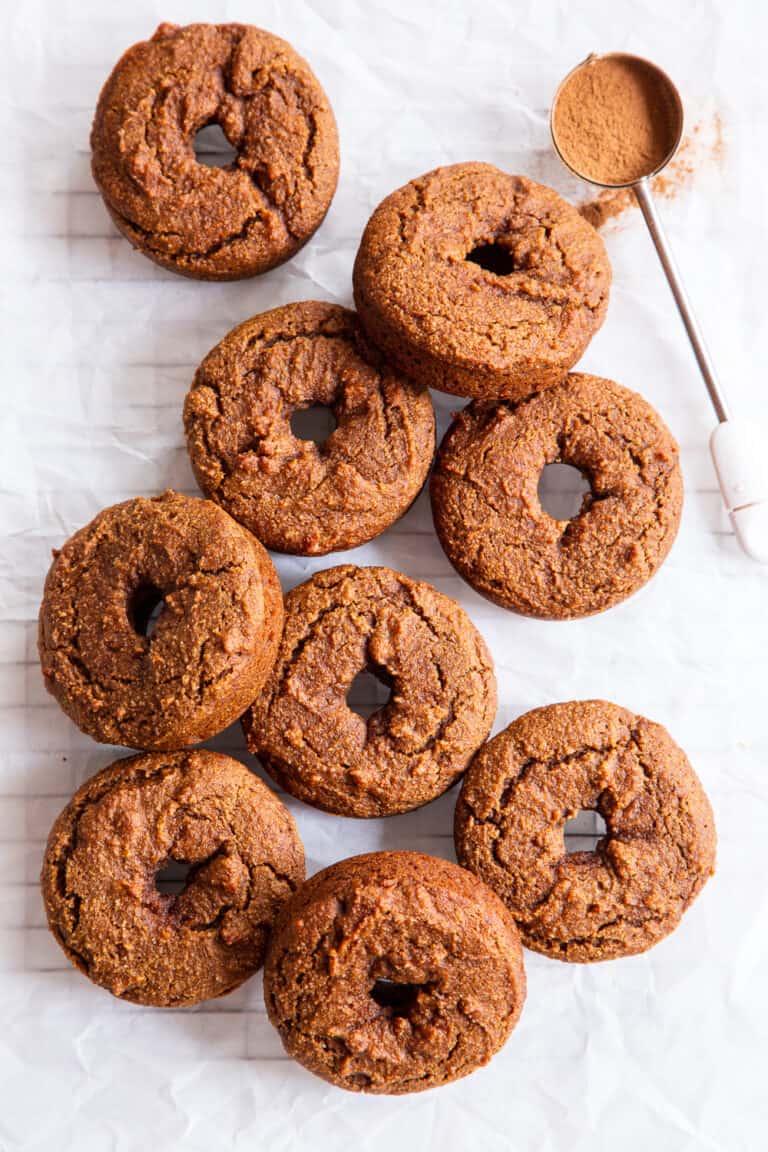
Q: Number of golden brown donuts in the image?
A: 9